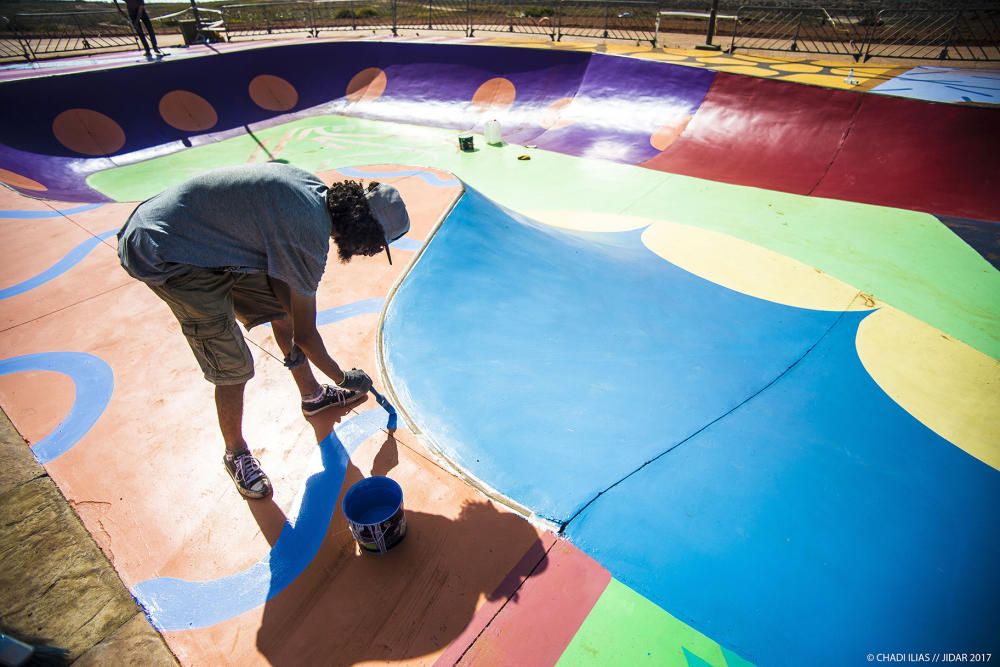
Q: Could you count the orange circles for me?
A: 8